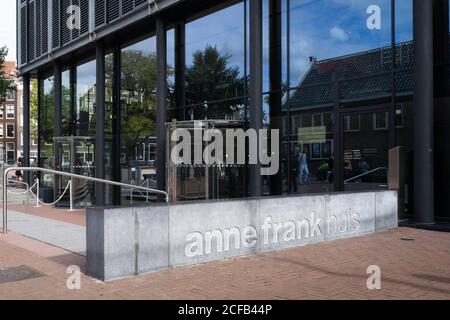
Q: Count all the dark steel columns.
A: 6